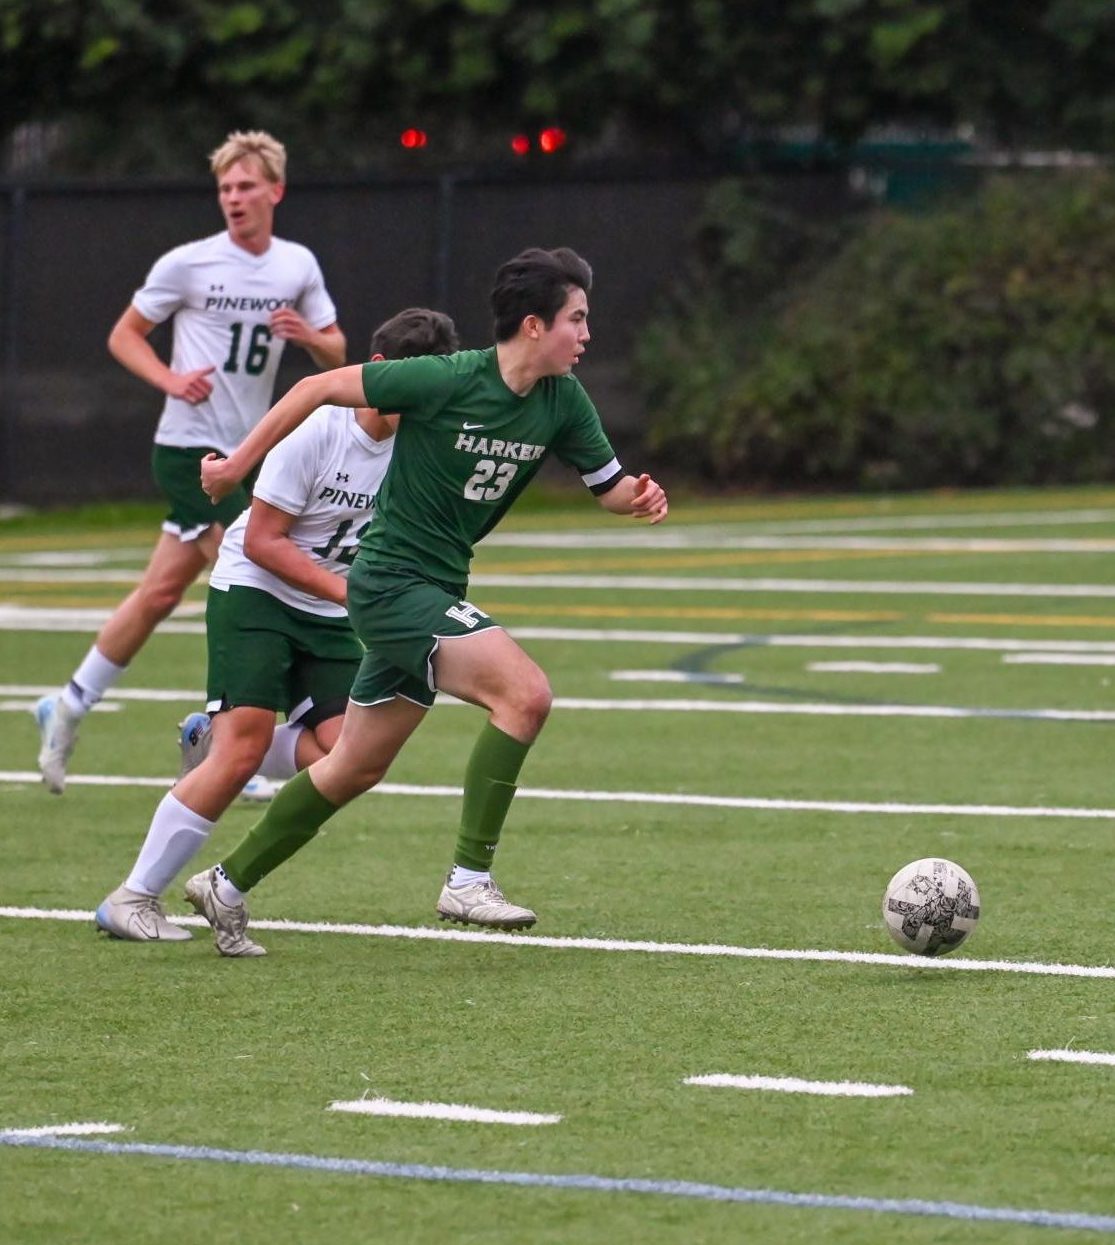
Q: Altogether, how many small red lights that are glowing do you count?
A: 3